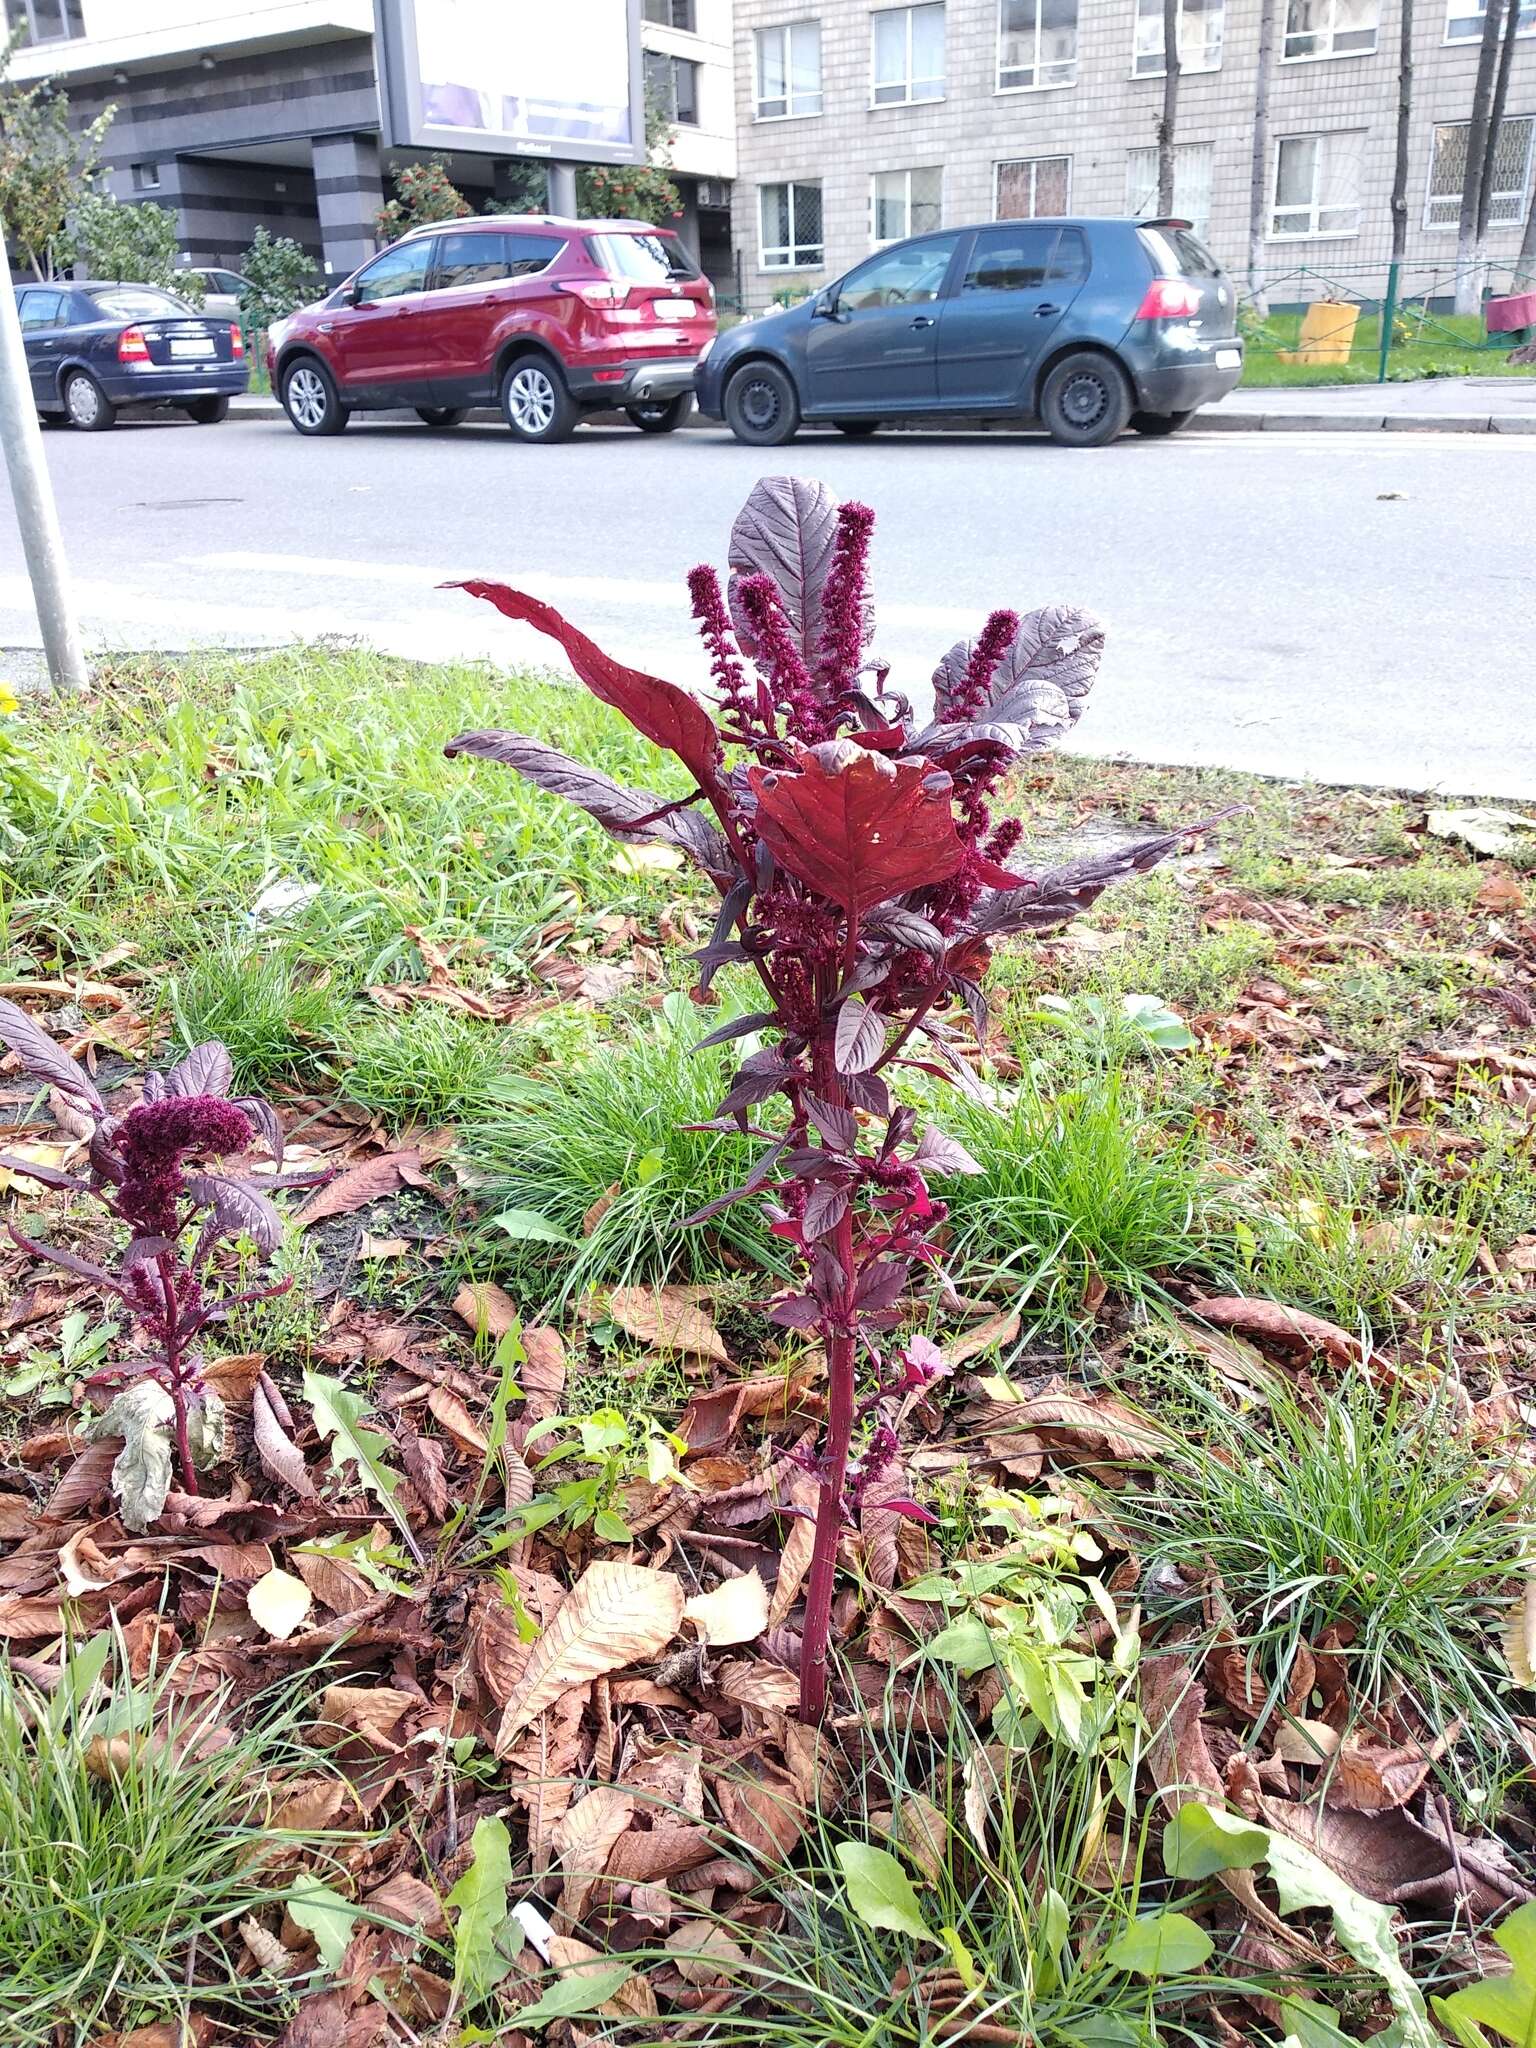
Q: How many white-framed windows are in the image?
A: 12